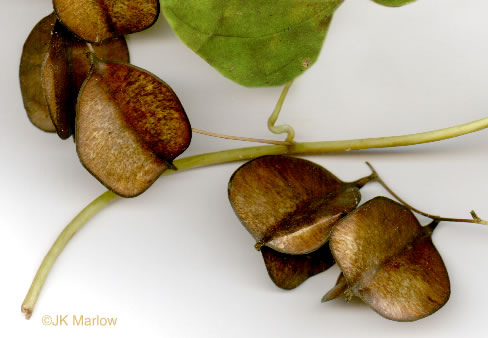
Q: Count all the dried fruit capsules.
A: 5